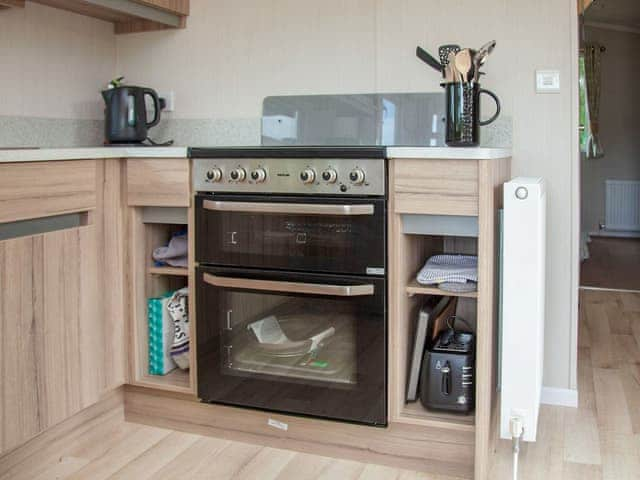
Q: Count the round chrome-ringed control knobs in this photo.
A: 6